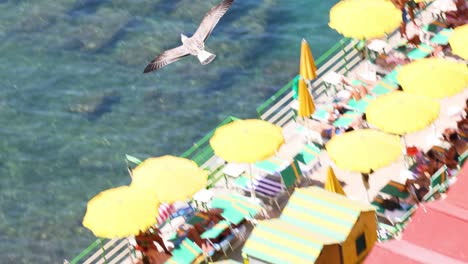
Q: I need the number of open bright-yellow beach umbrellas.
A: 8